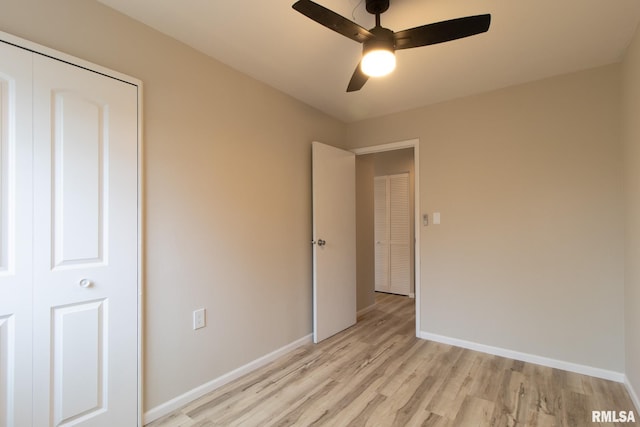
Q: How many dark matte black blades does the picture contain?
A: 3